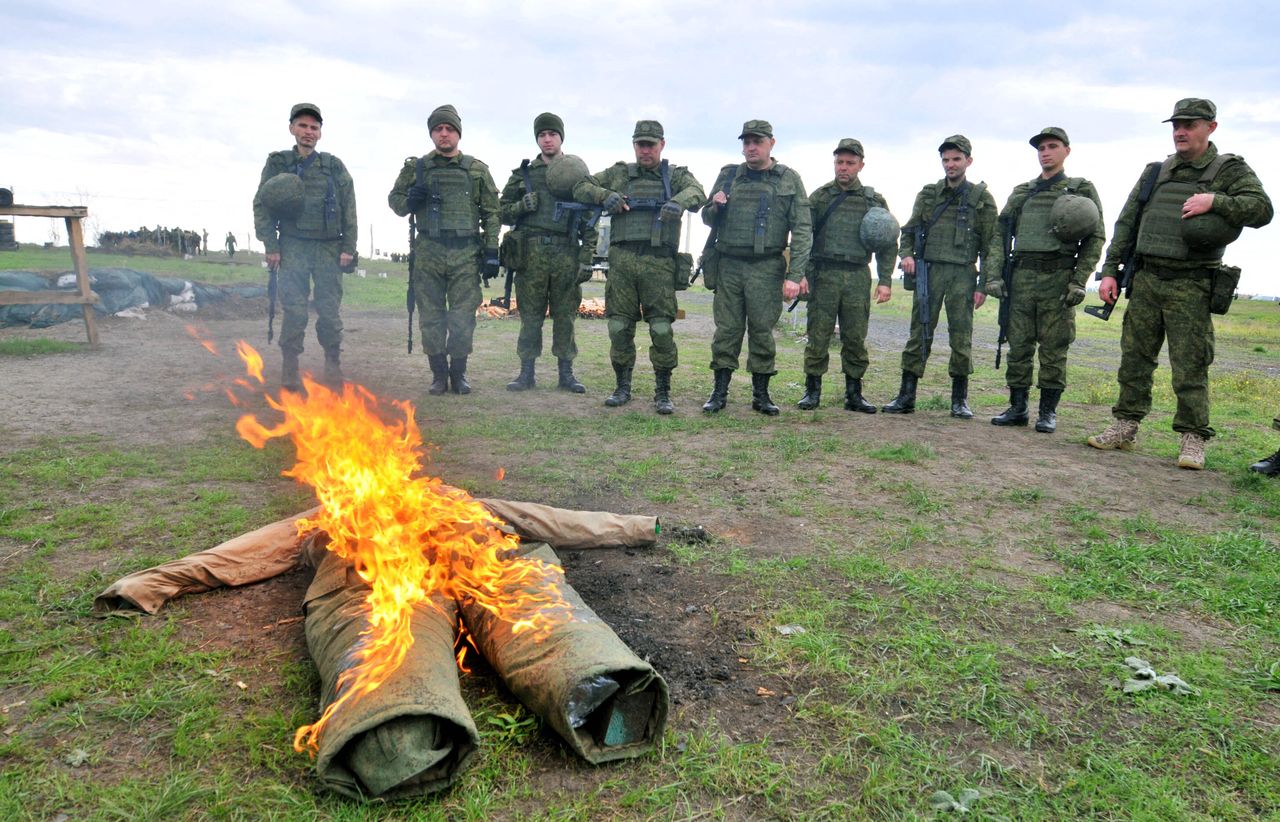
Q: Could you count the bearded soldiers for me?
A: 0